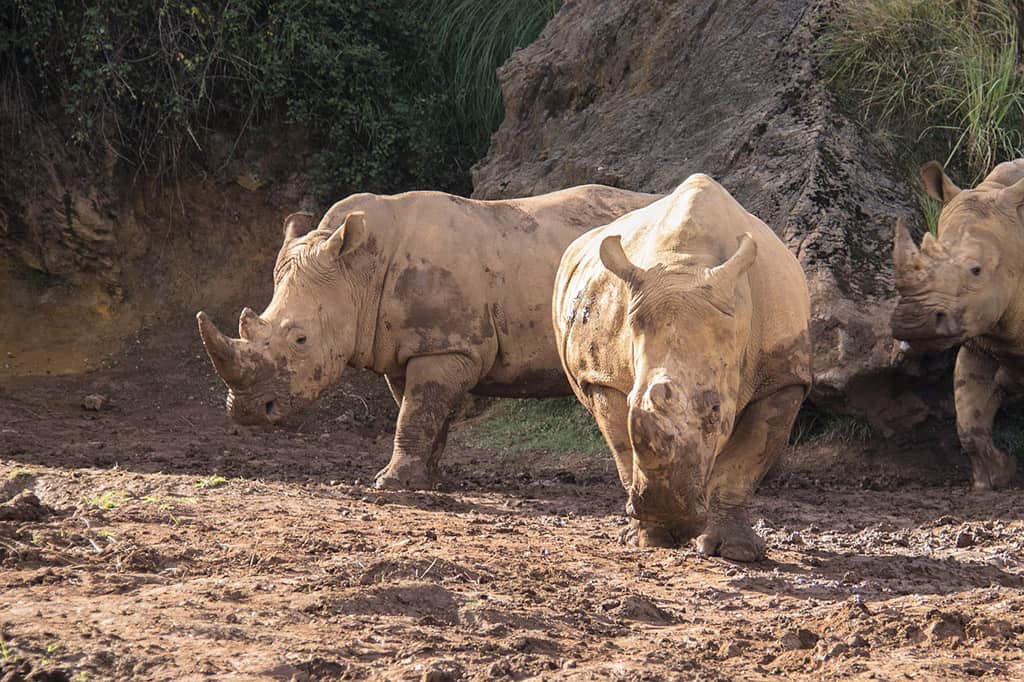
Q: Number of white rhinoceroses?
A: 3